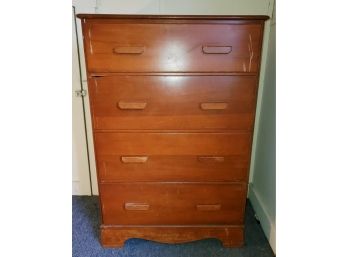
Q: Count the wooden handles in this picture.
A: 8